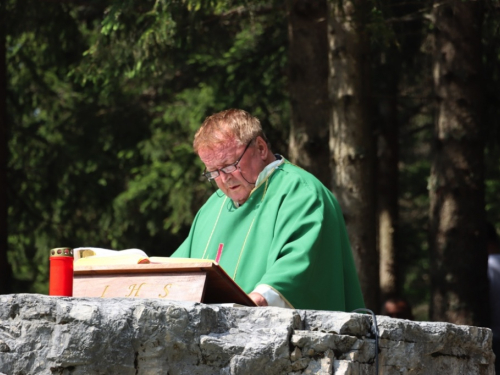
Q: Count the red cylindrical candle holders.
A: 1